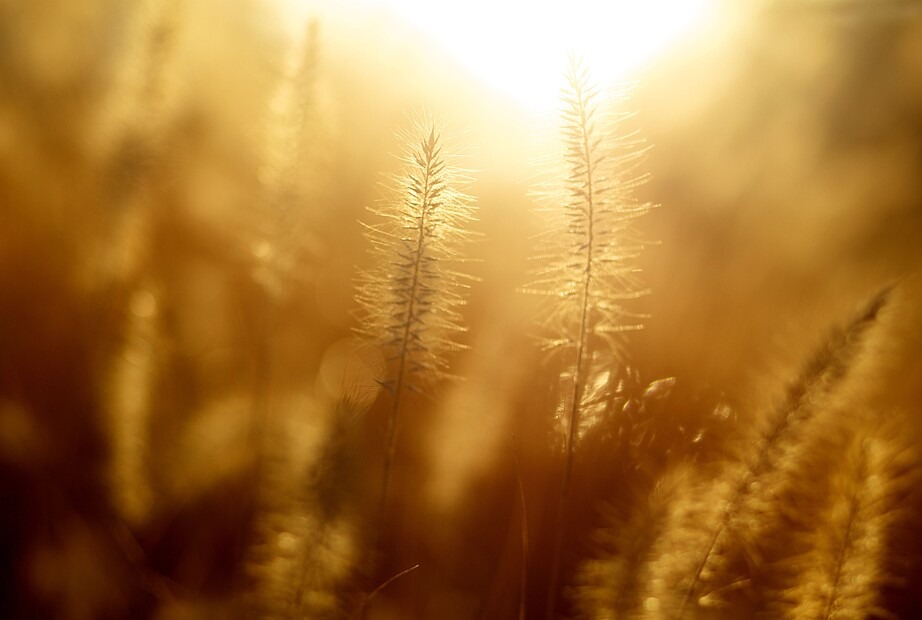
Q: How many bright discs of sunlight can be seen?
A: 1